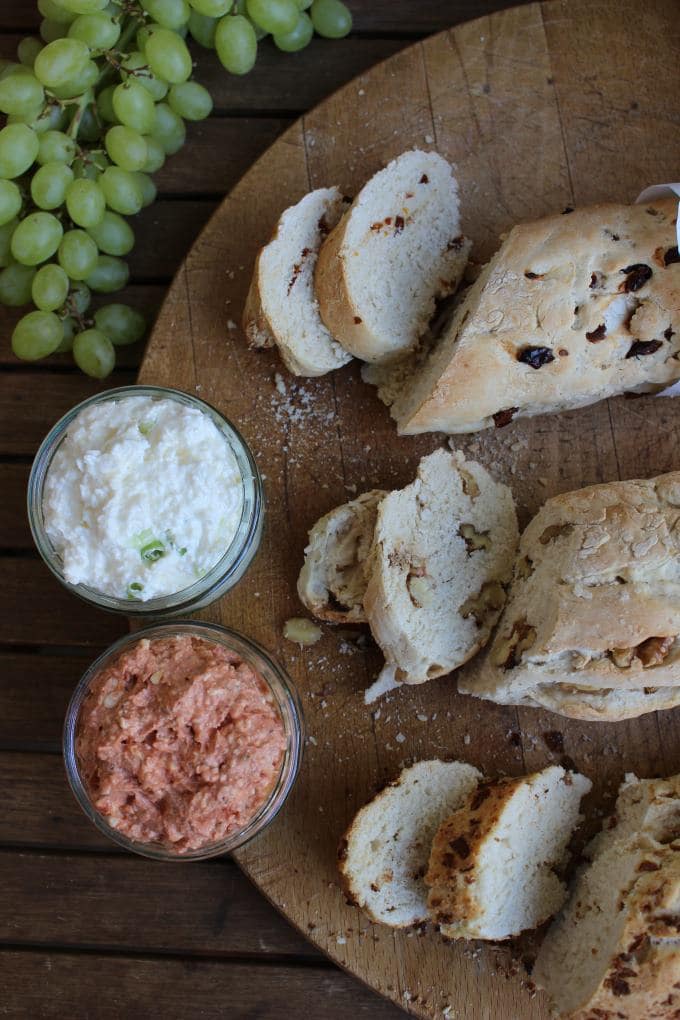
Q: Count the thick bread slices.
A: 6